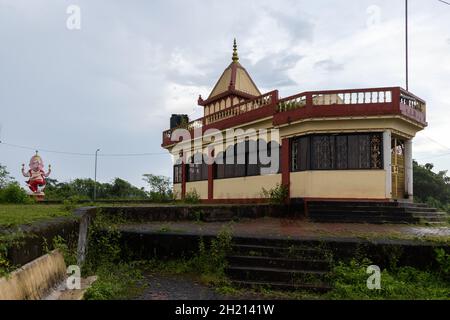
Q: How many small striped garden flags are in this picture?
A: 0